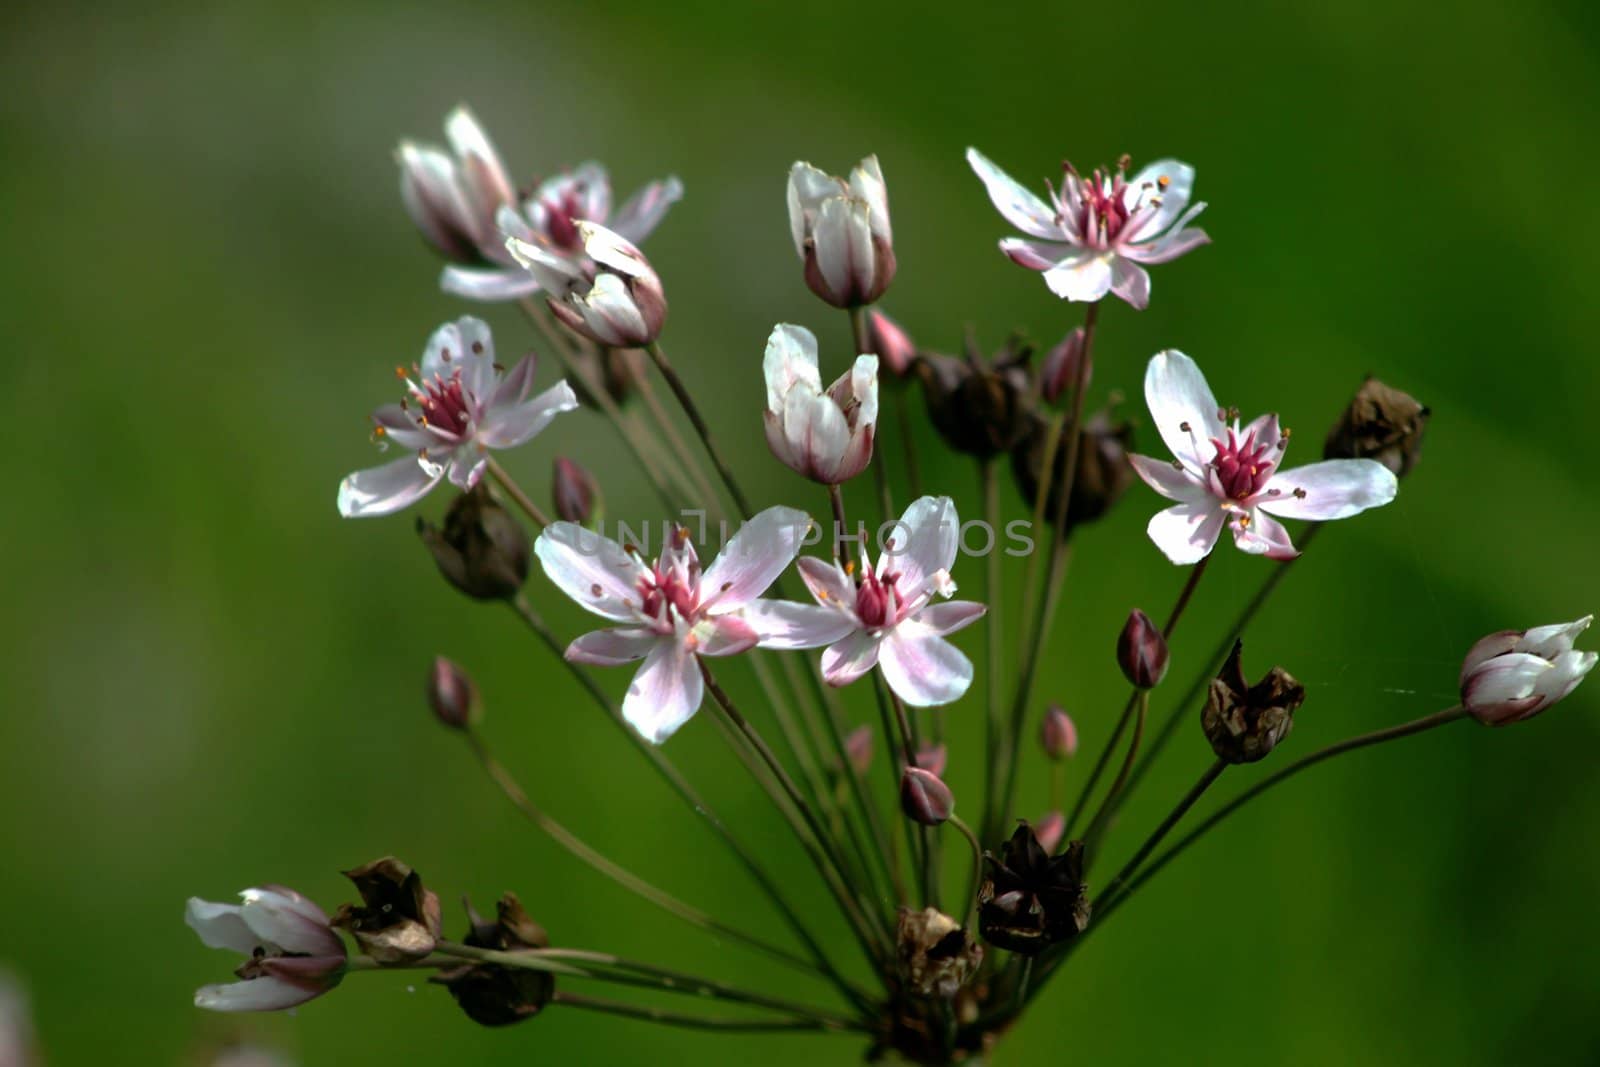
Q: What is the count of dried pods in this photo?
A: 9